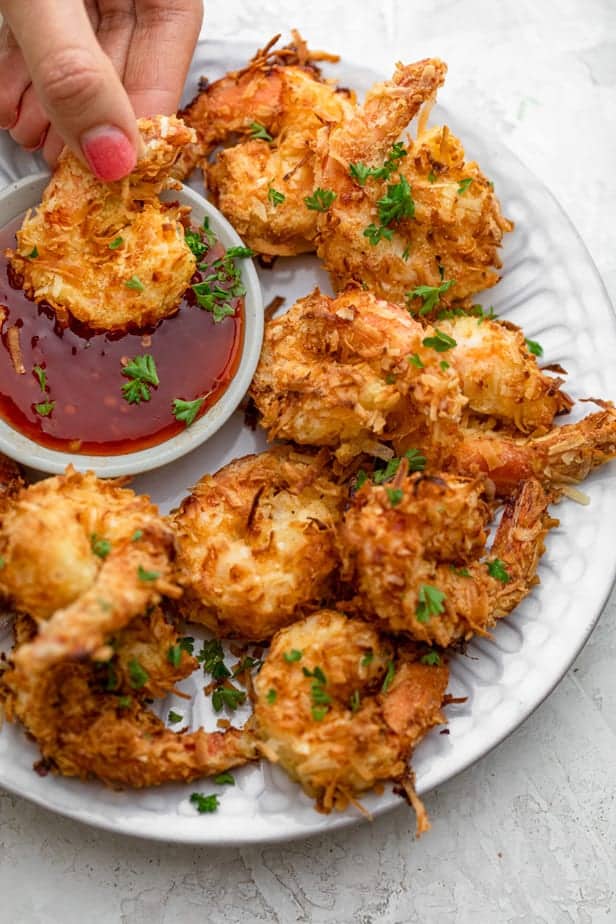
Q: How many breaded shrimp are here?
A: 10